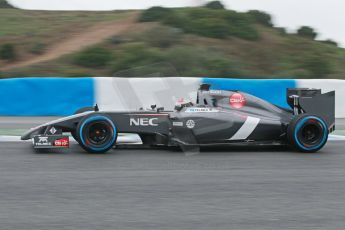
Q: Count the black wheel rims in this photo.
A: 2